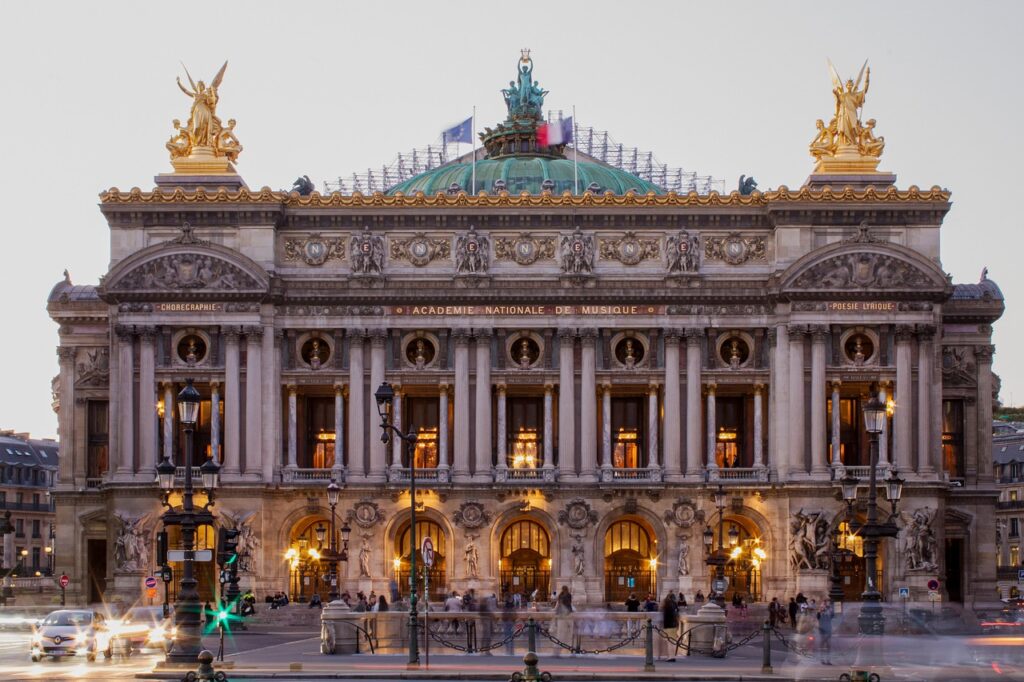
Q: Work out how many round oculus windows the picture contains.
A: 7